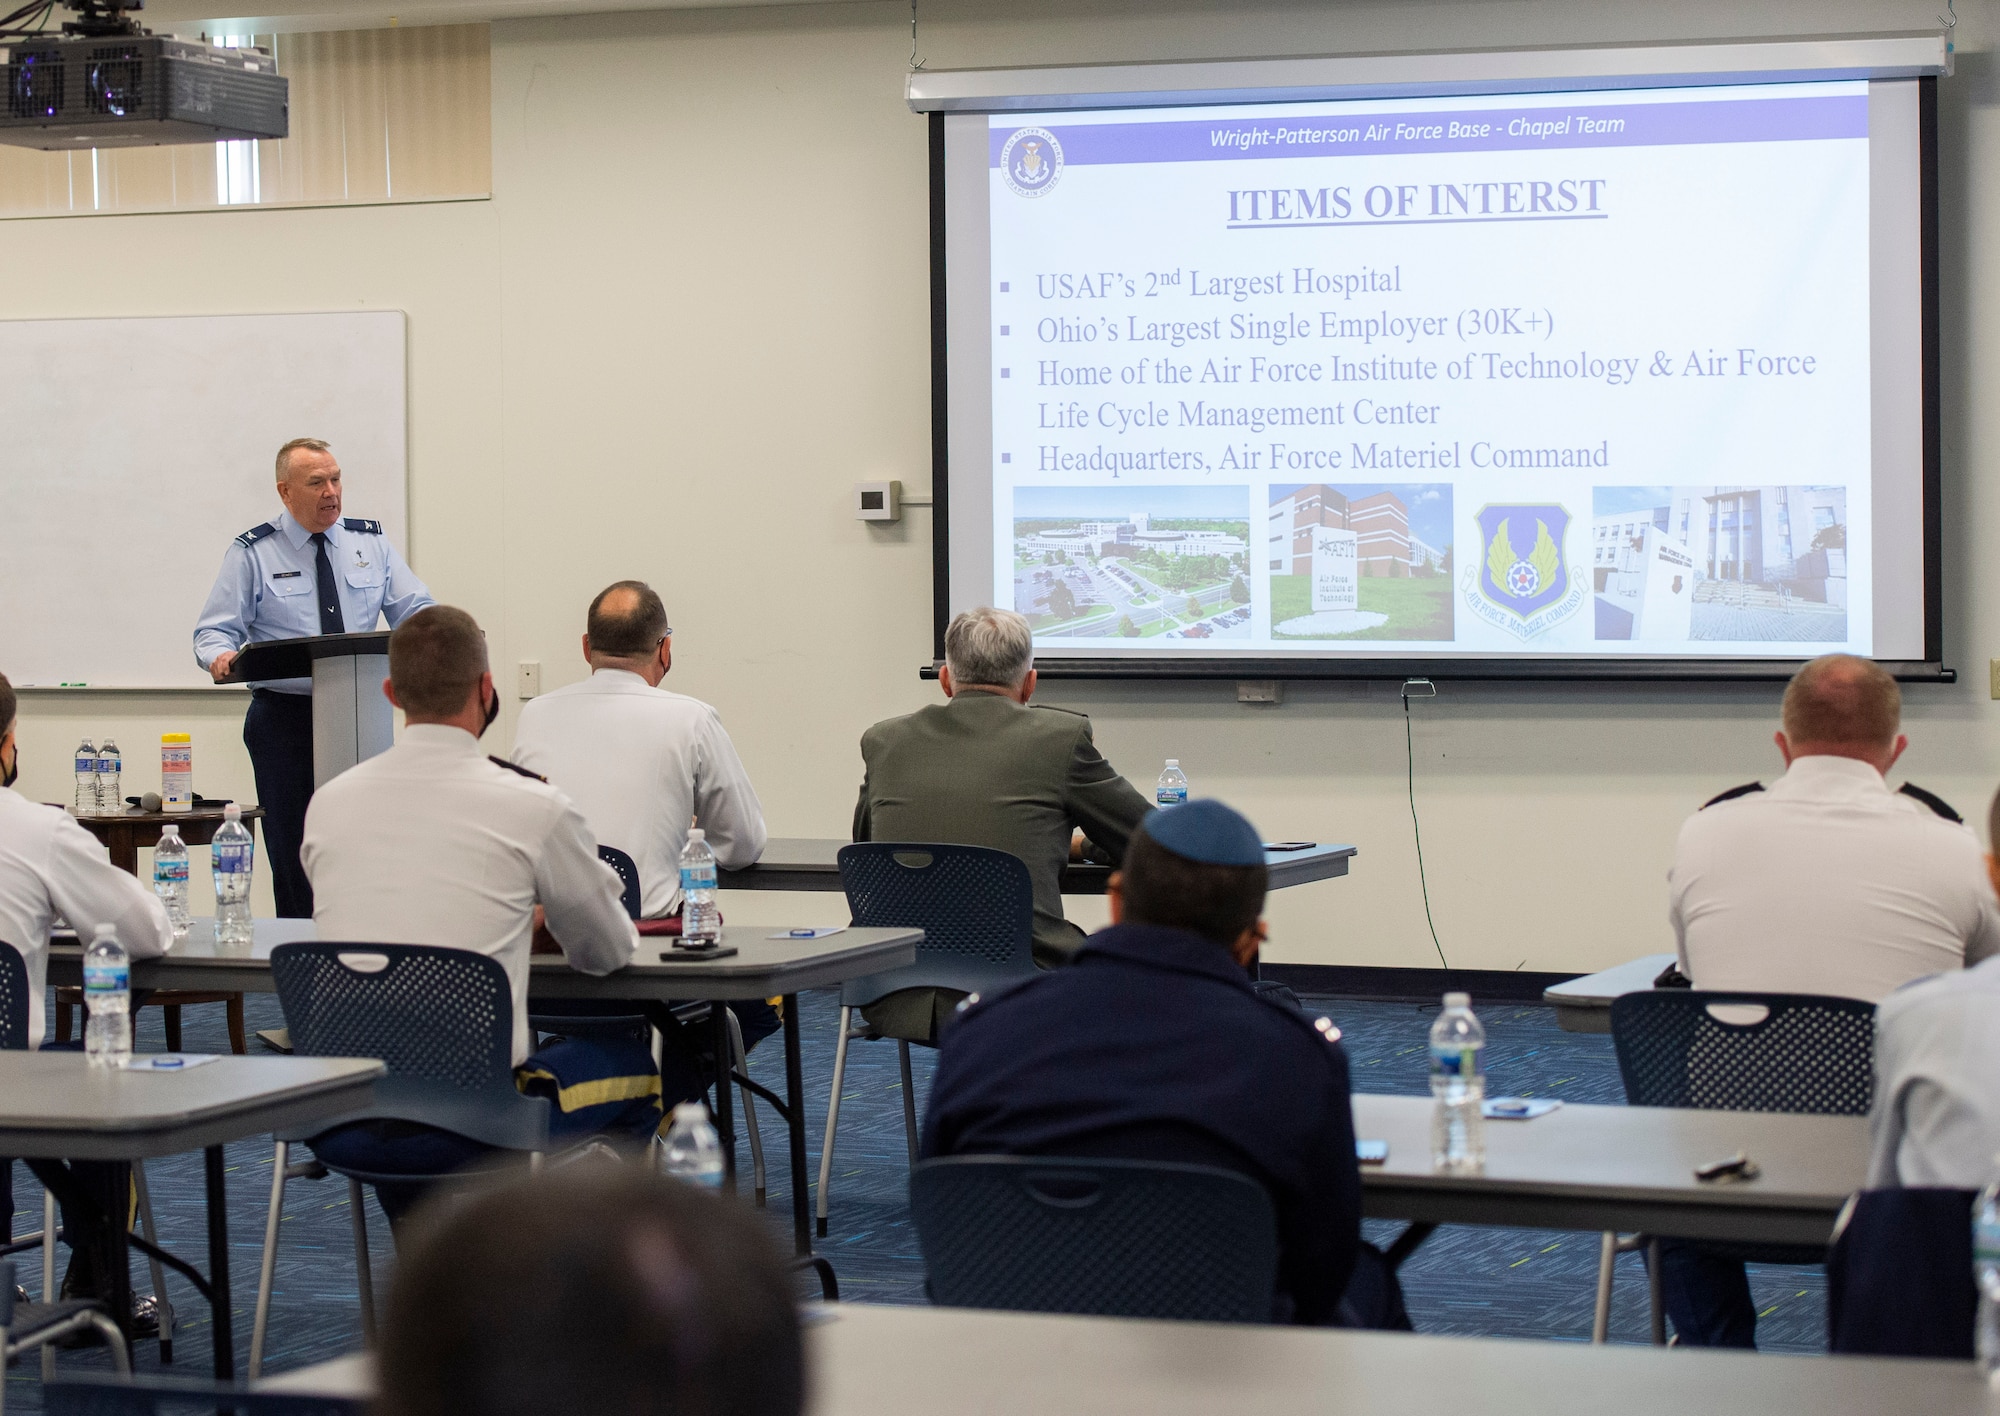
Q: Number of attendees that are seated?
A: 8